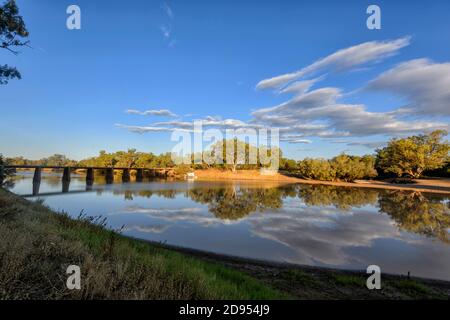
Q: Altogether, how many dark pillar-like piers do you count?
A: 6